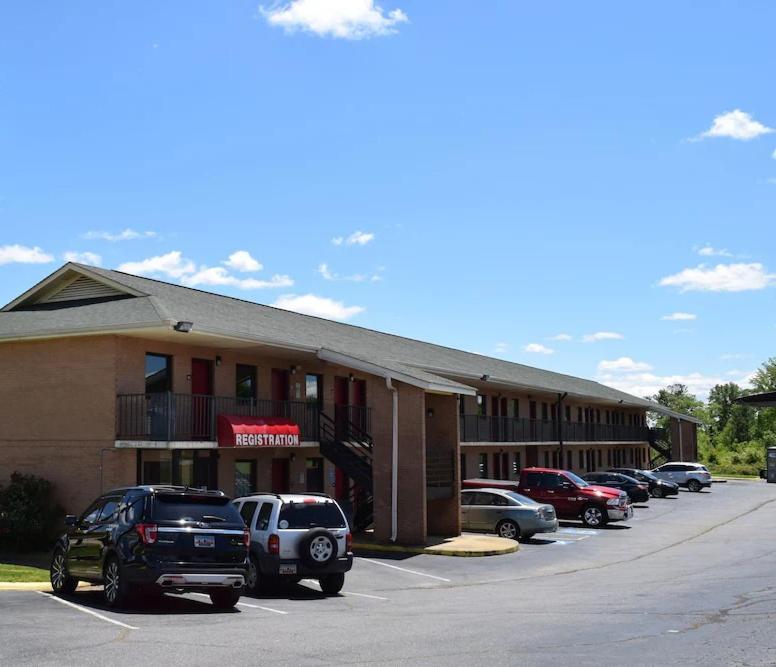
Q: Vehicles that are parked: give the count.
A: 7